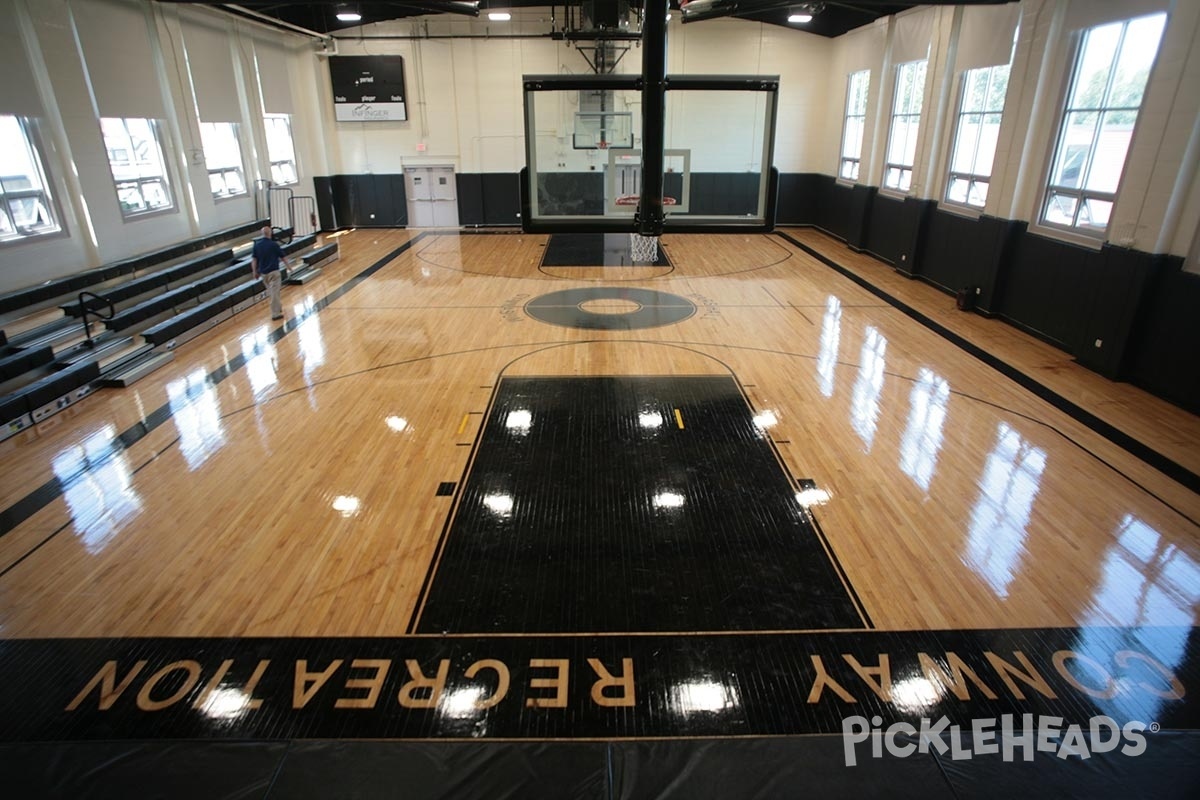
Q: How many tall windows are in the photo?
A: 8